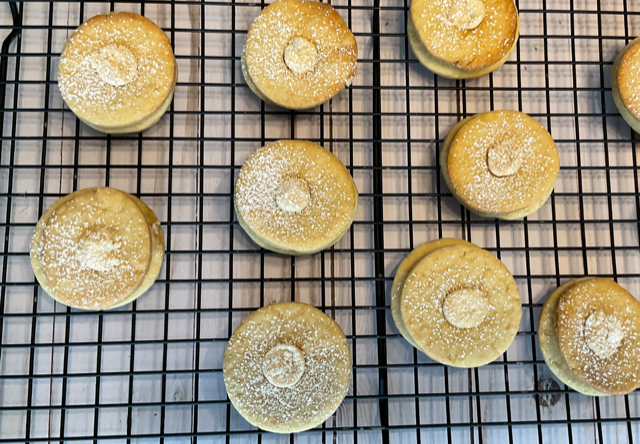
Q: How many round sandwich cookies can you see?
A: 10